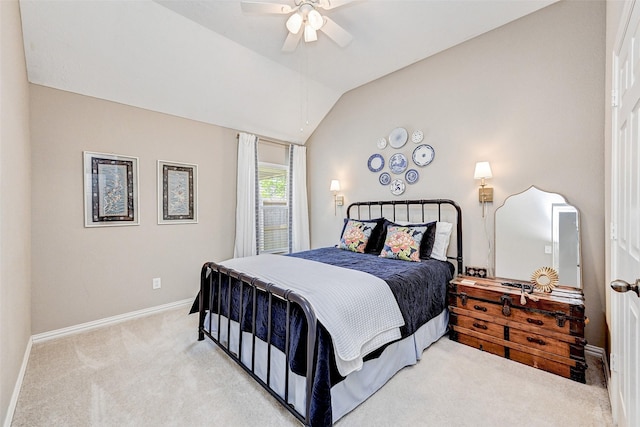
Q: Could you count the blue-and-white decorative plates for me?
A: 9